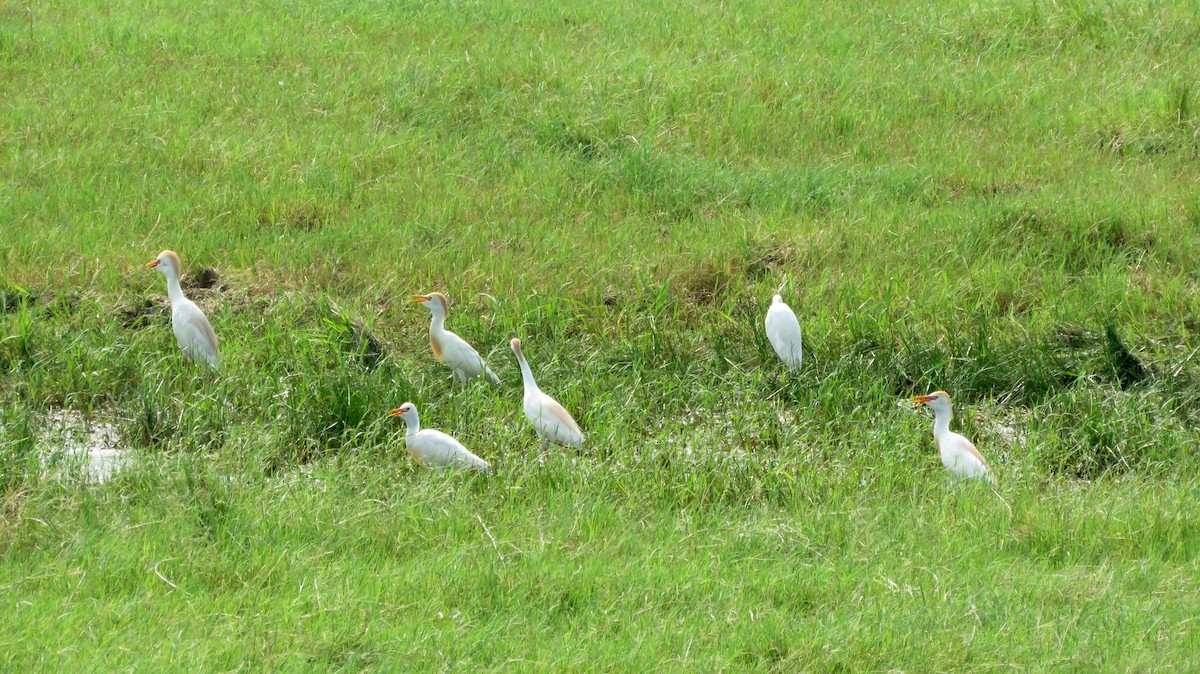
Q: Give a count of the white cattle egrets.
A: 6